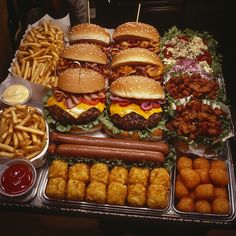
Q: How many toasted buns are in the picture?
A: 6